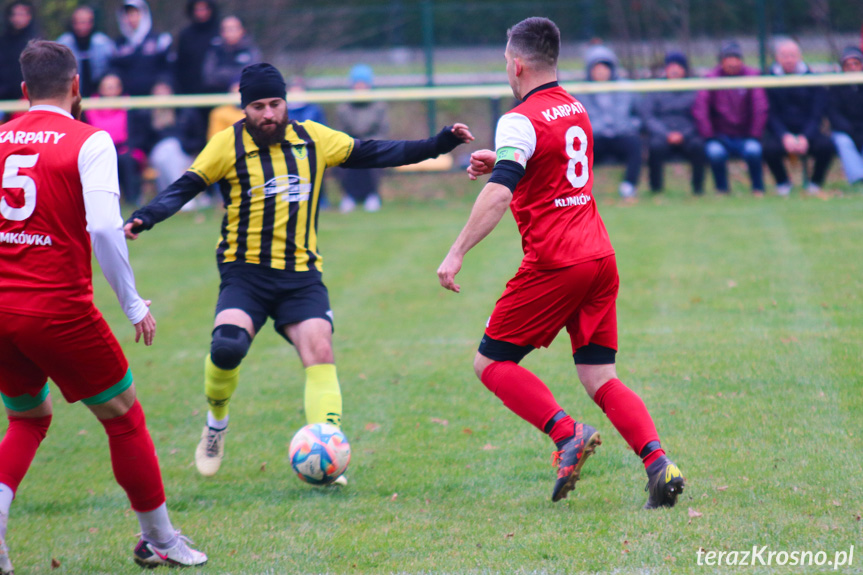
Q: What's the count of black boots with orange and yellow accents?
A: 2